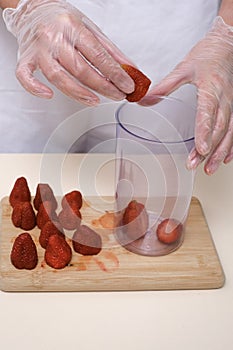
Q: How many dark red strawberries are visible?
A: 13